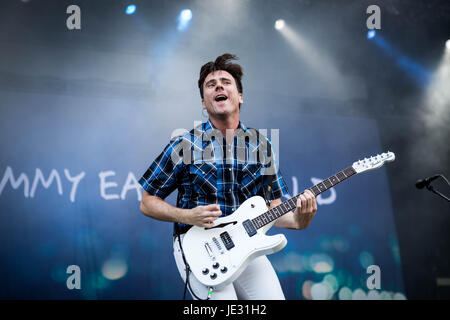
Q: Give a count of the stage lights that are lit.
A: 5